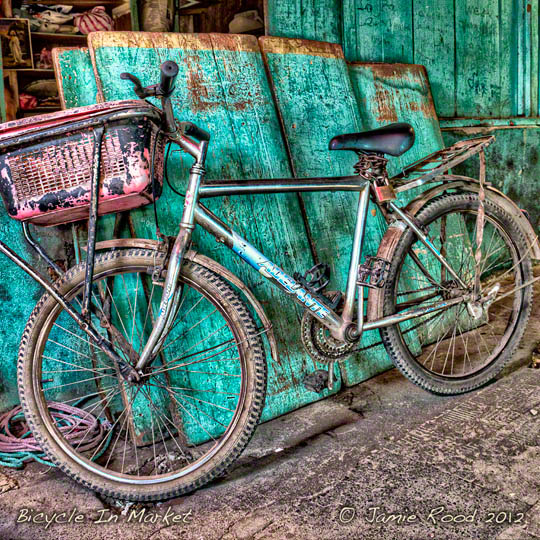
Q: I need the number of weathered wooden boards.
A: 4